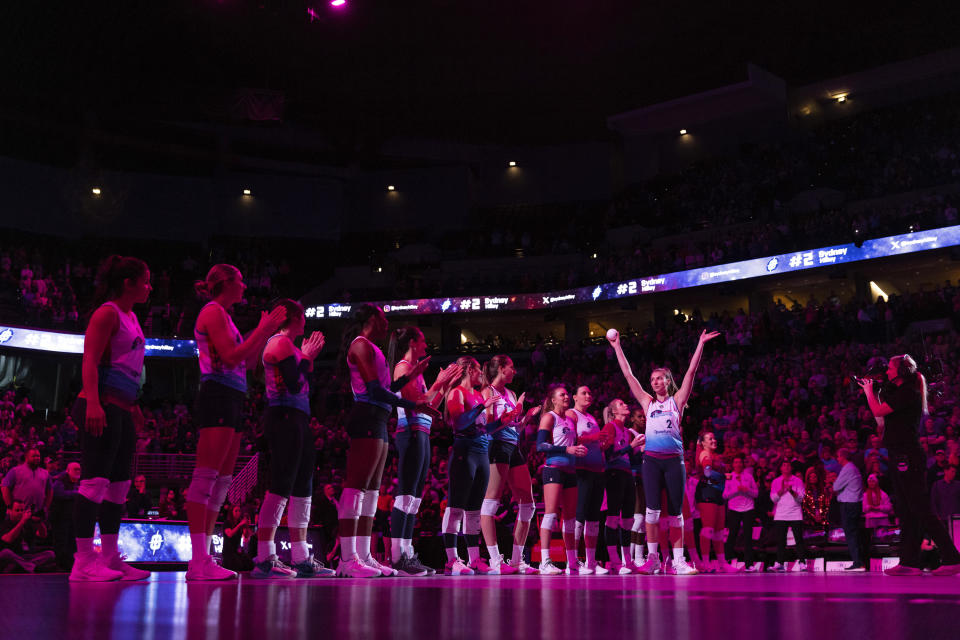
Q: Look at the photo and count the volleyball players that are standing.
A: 13